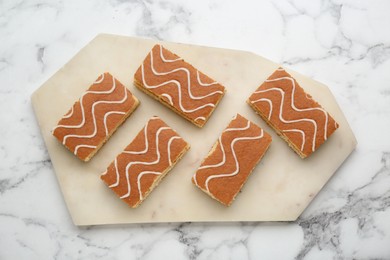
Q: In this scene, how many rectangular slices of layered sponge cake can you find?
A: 5